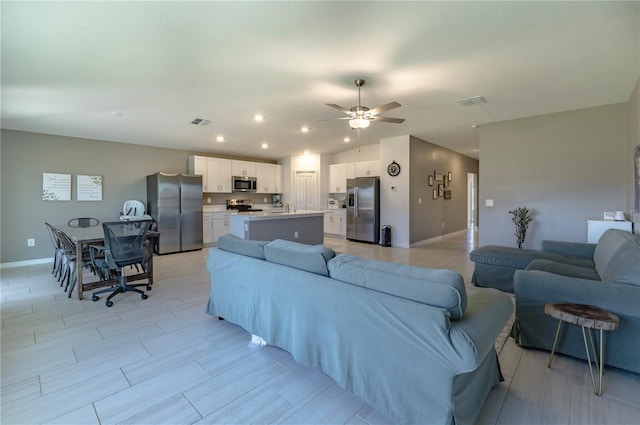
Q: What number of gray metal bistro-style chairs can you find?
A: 4